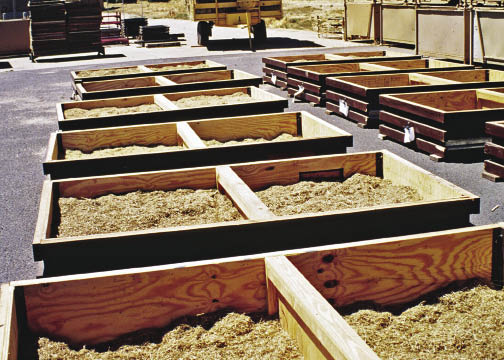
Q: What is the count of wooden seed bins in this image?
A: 11